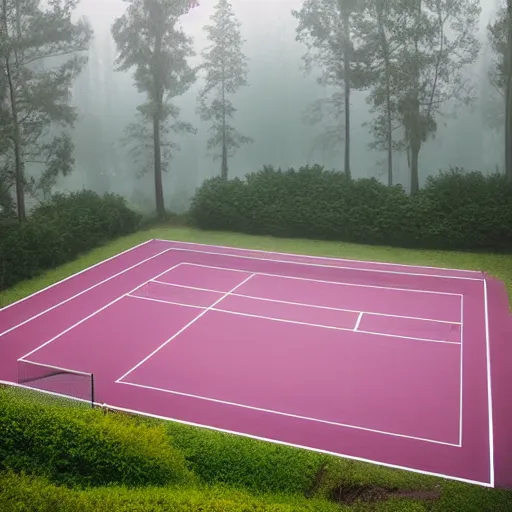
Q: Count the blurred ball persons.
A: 0